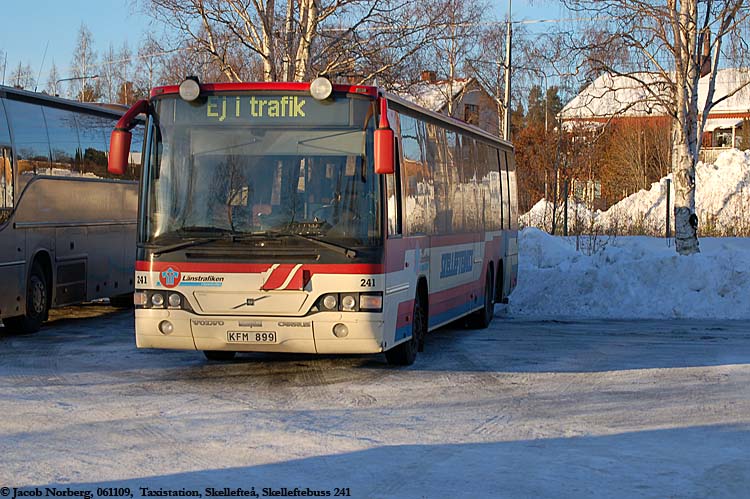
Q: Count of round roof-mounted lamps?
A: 2